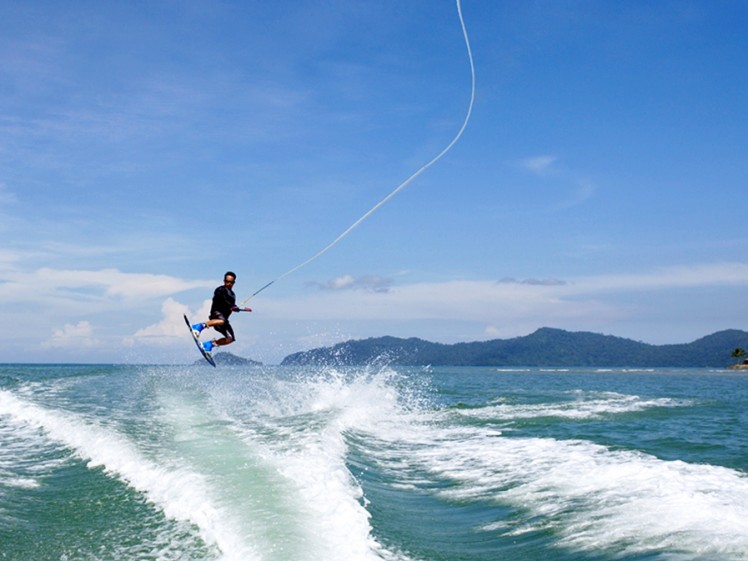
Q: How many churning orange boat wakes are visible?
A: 0